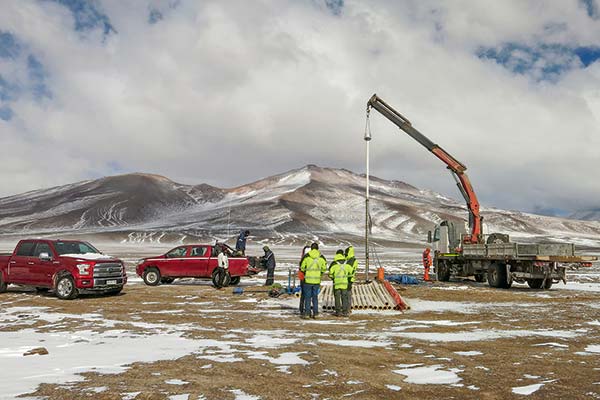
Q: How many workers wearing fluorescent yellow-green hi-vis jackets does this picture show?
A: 3